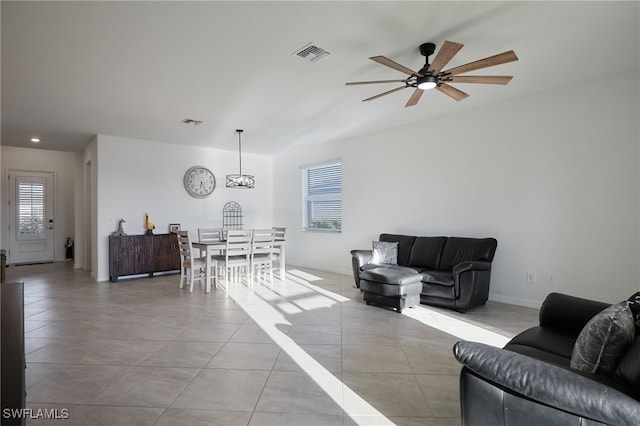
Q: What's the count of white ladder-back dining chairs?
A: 6